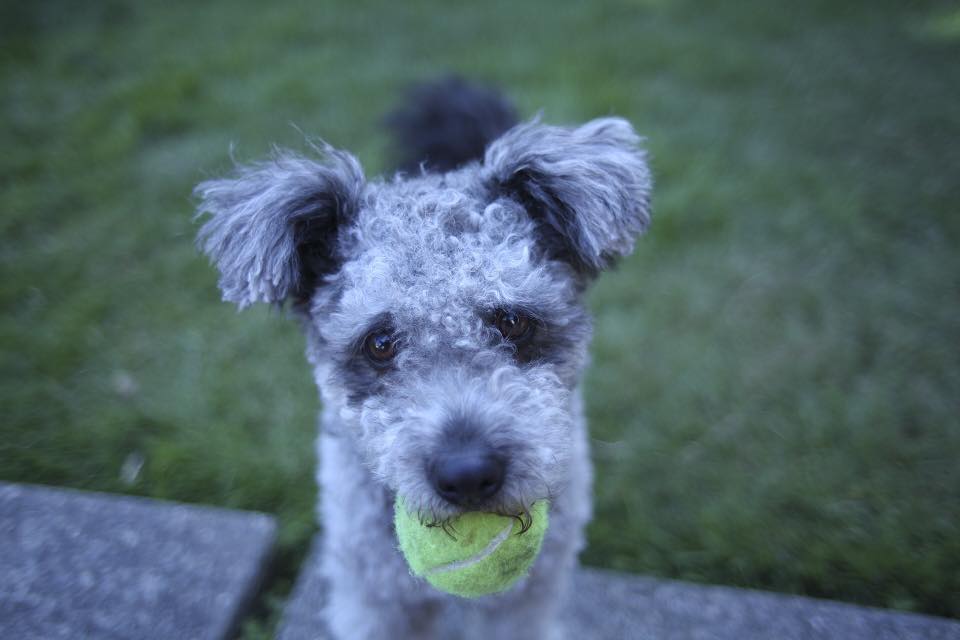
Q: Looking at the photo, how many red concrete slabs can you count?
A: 0